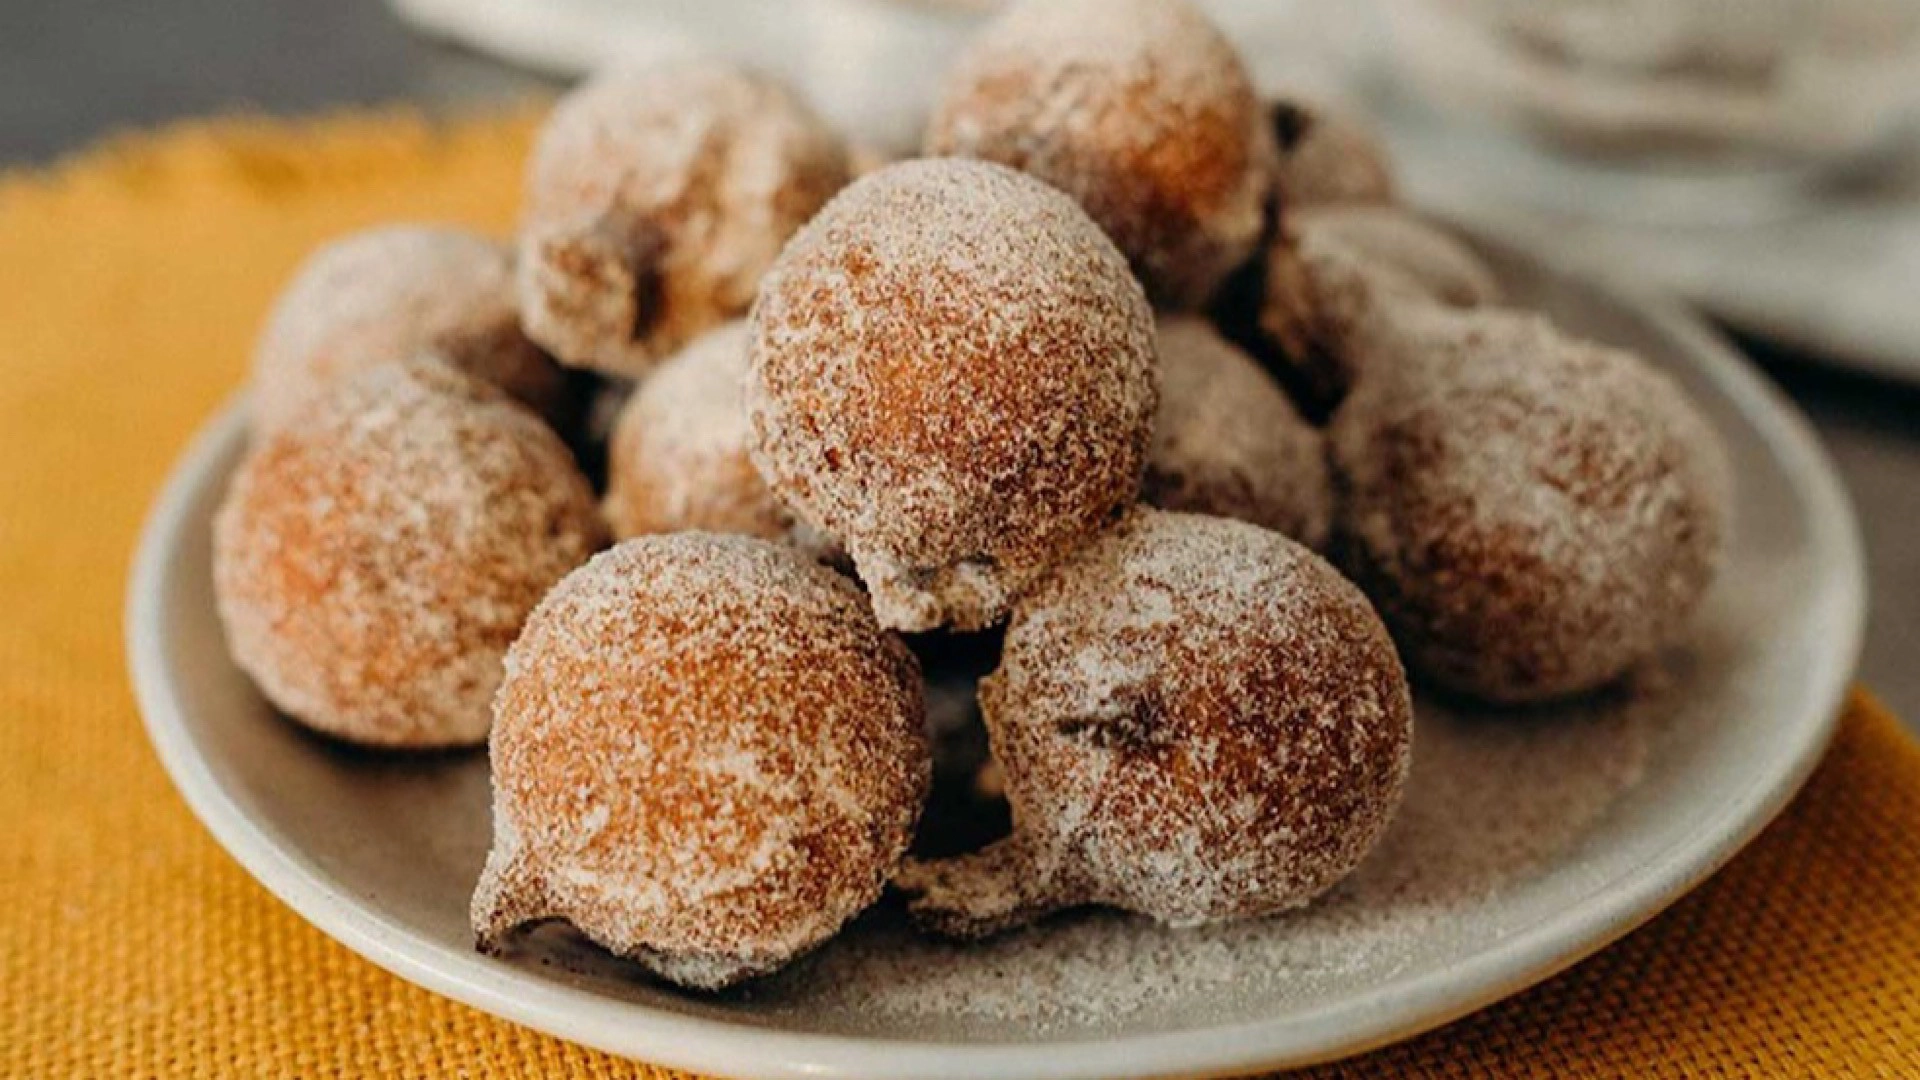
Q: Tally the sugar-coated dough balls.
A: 12